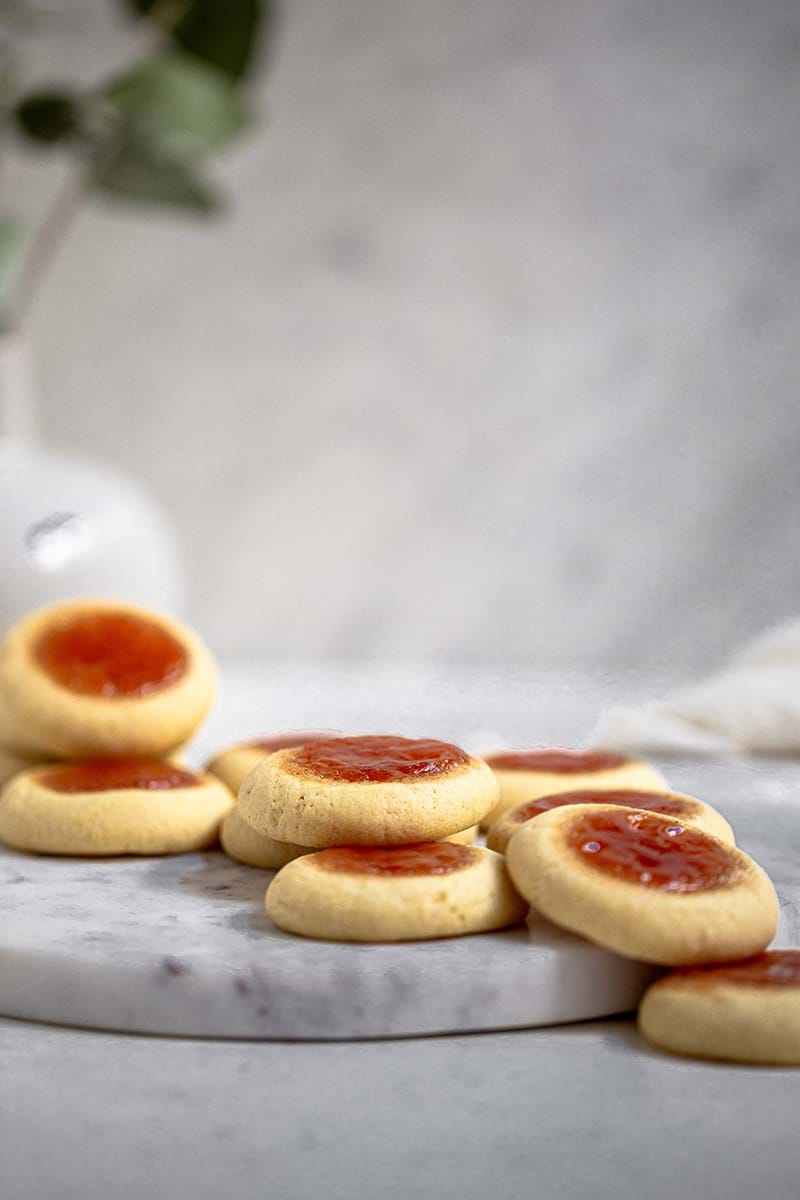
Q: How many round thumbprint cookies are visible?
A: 11